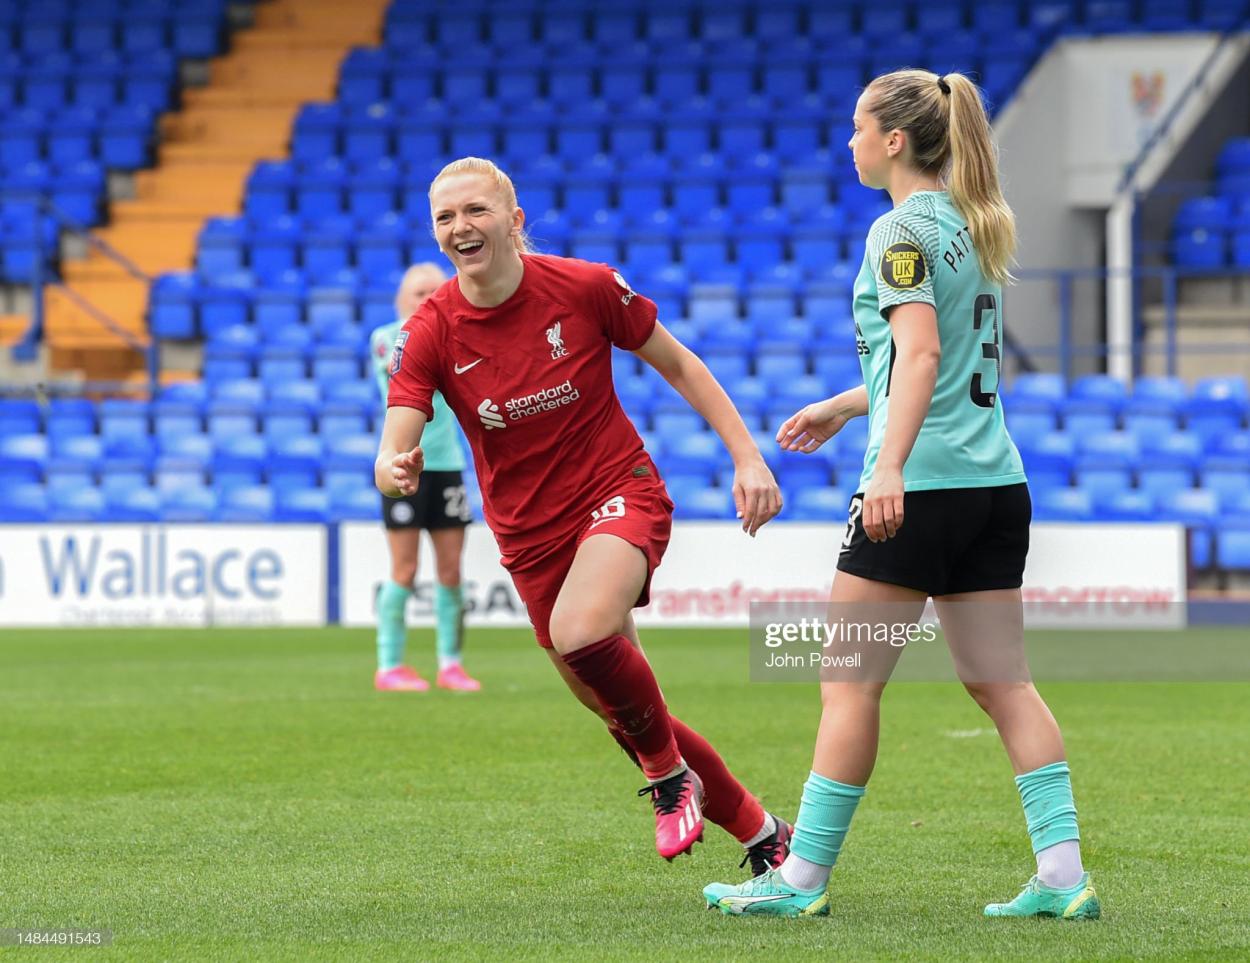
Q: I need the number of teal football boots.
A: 2